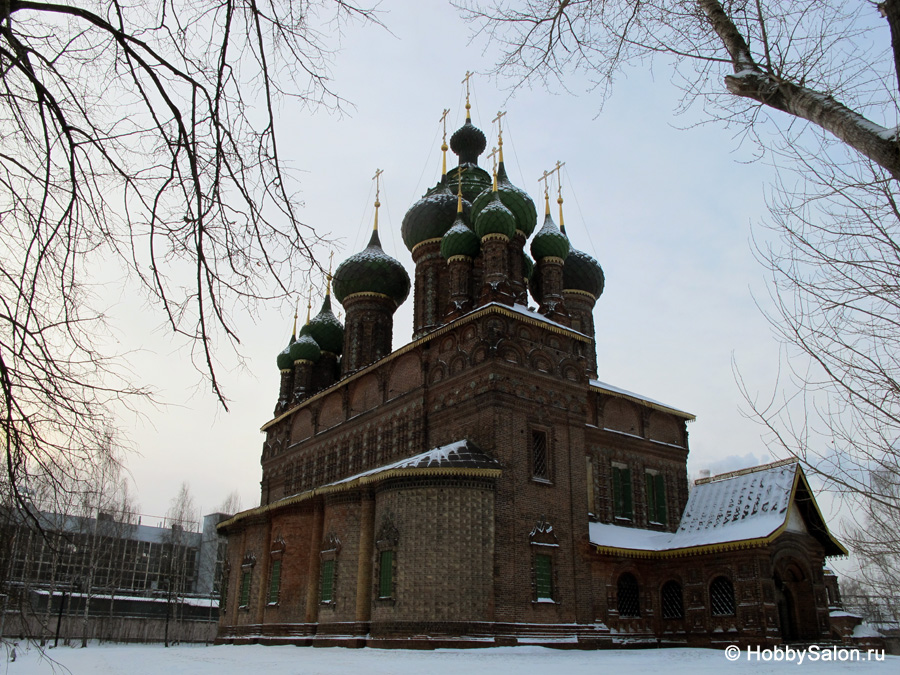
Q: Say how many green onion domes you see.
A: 12